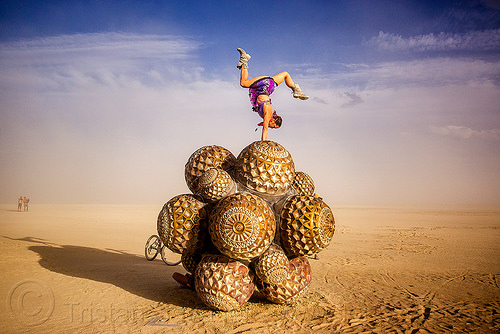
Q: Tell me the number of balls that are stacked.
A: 11